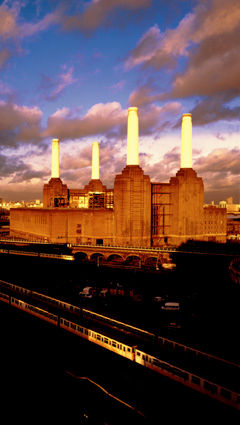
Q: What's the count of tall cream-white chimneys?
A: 4